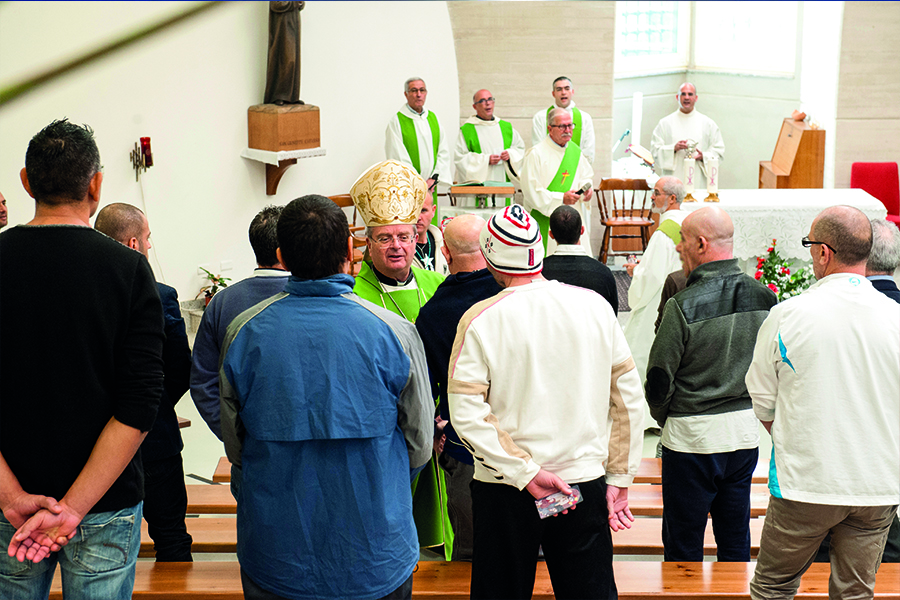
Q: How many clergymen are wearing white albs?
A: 6